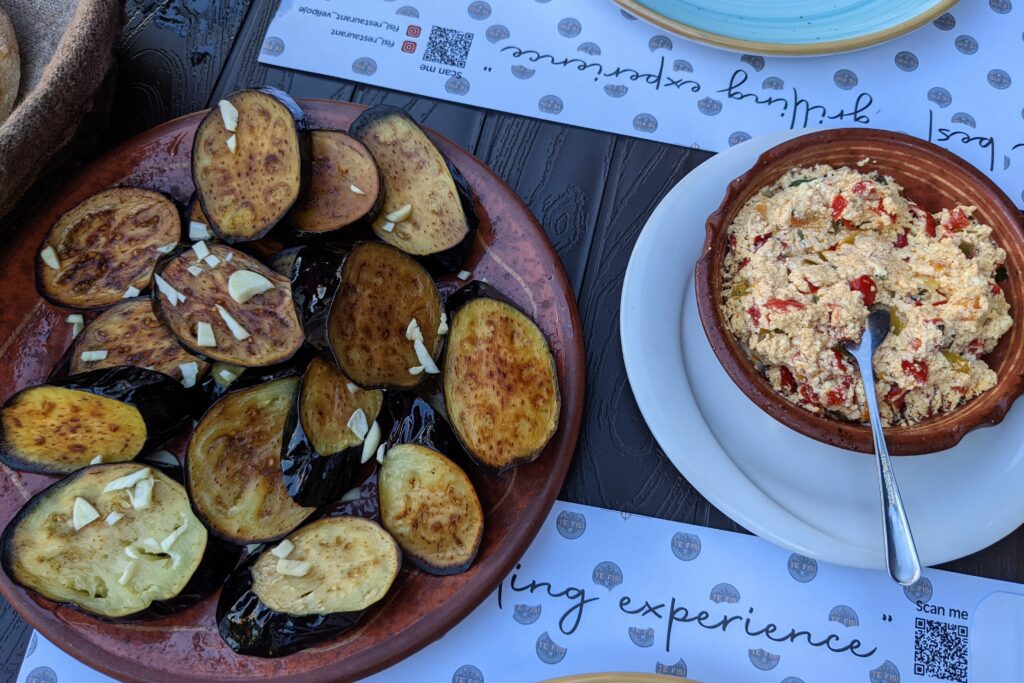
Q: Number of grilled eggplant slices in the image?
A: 14